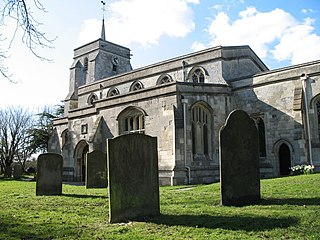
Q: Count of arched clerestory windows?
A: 5